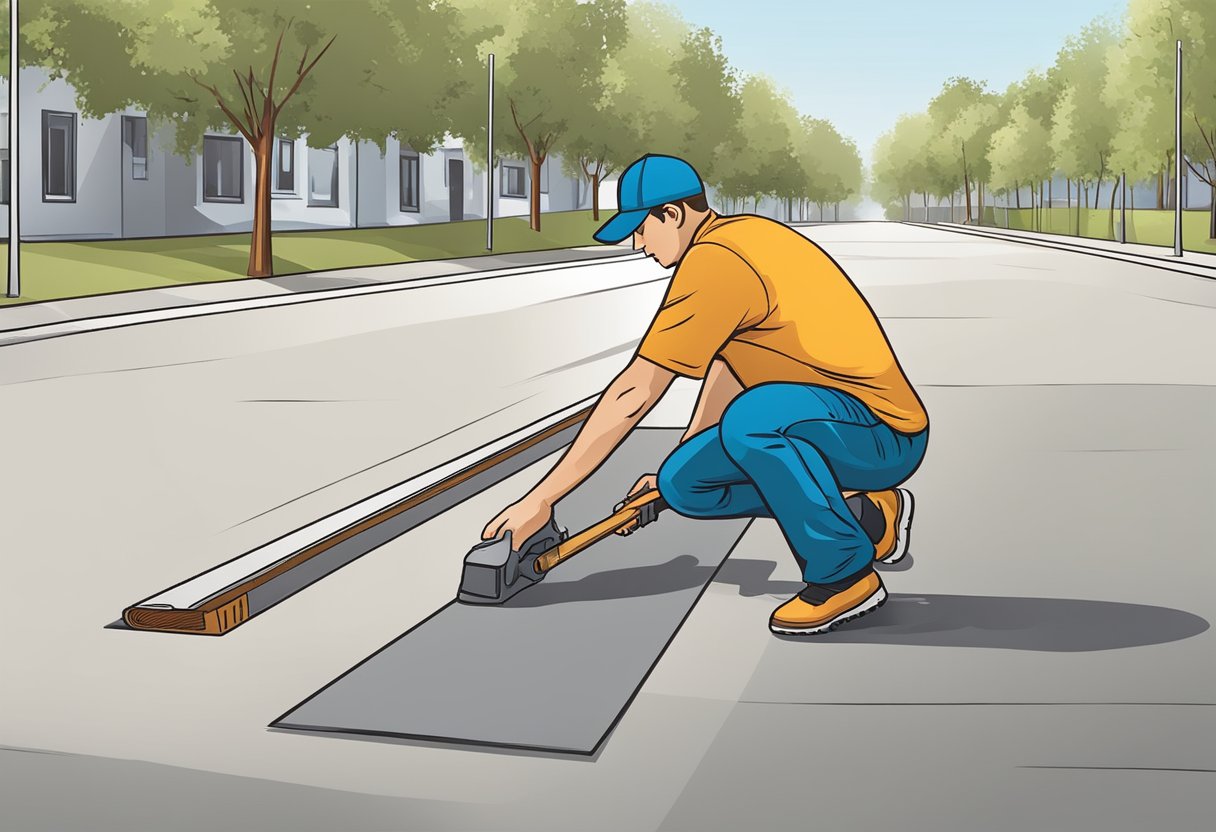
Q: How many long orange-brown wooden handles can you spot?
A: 1